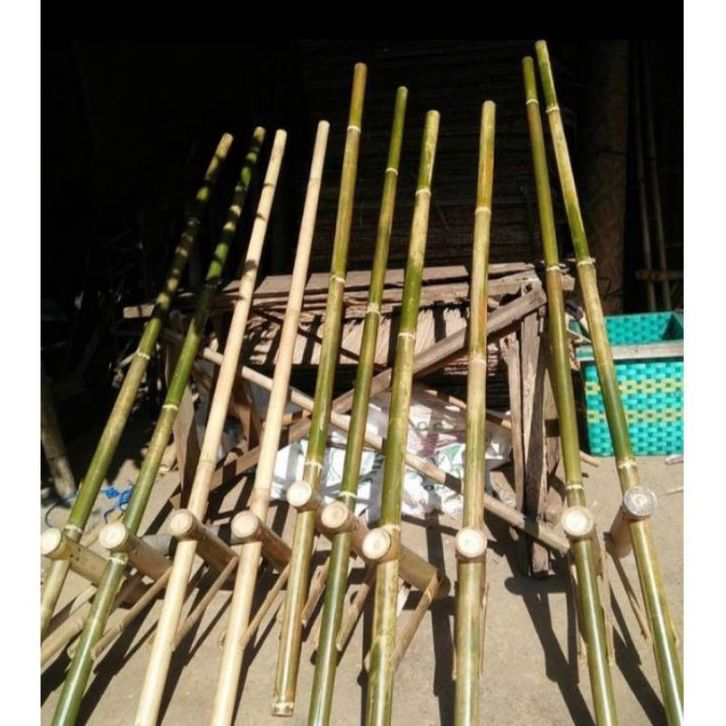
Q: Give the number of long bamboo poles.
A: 10